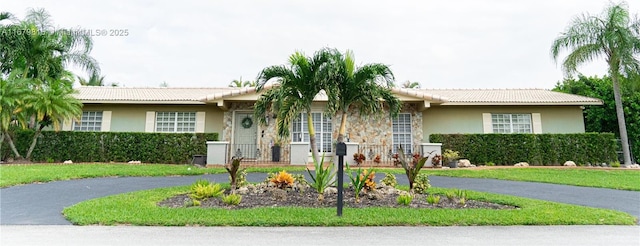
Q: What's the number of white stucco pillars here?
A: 4